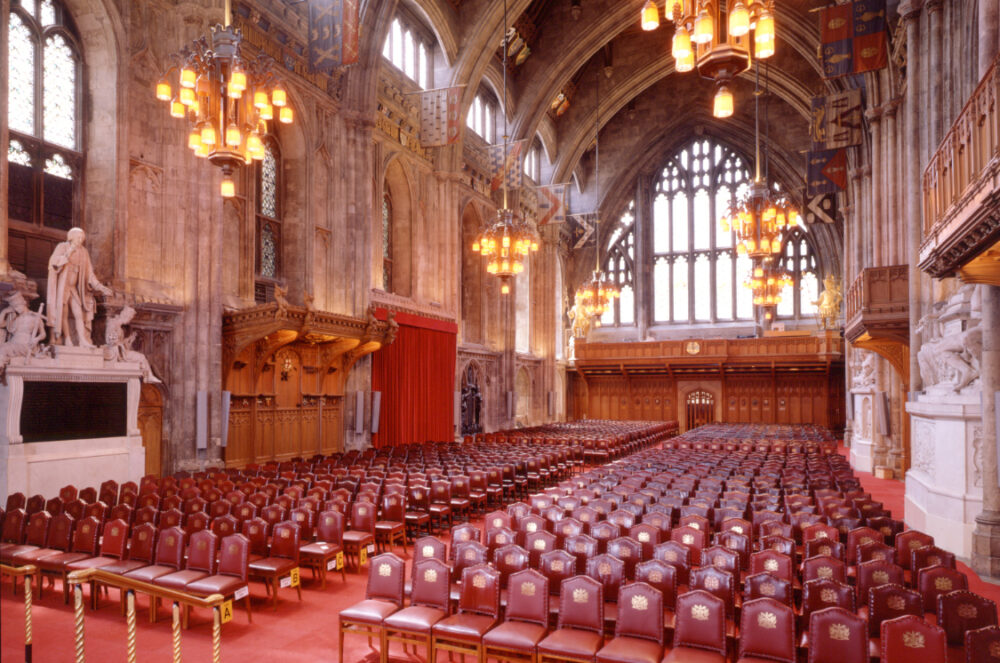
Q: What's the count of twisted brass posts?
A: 5